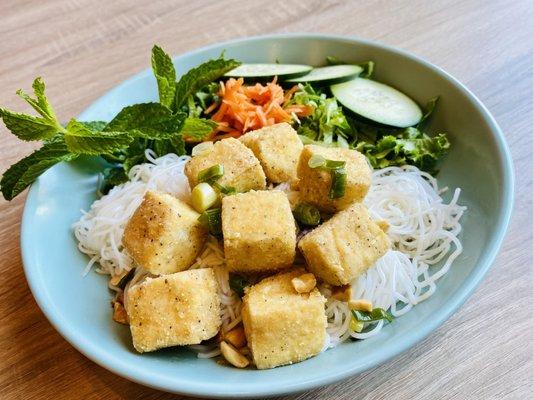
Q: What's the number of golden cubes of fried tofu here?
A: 8